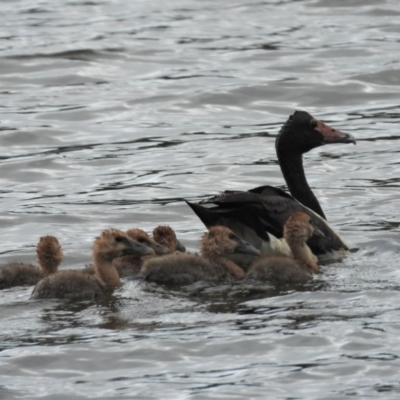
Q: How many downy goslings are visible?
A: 6